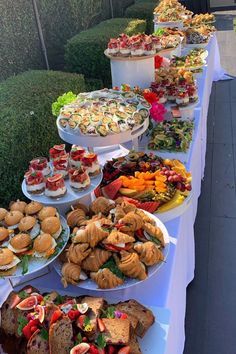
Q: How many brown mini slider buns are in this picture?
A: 11